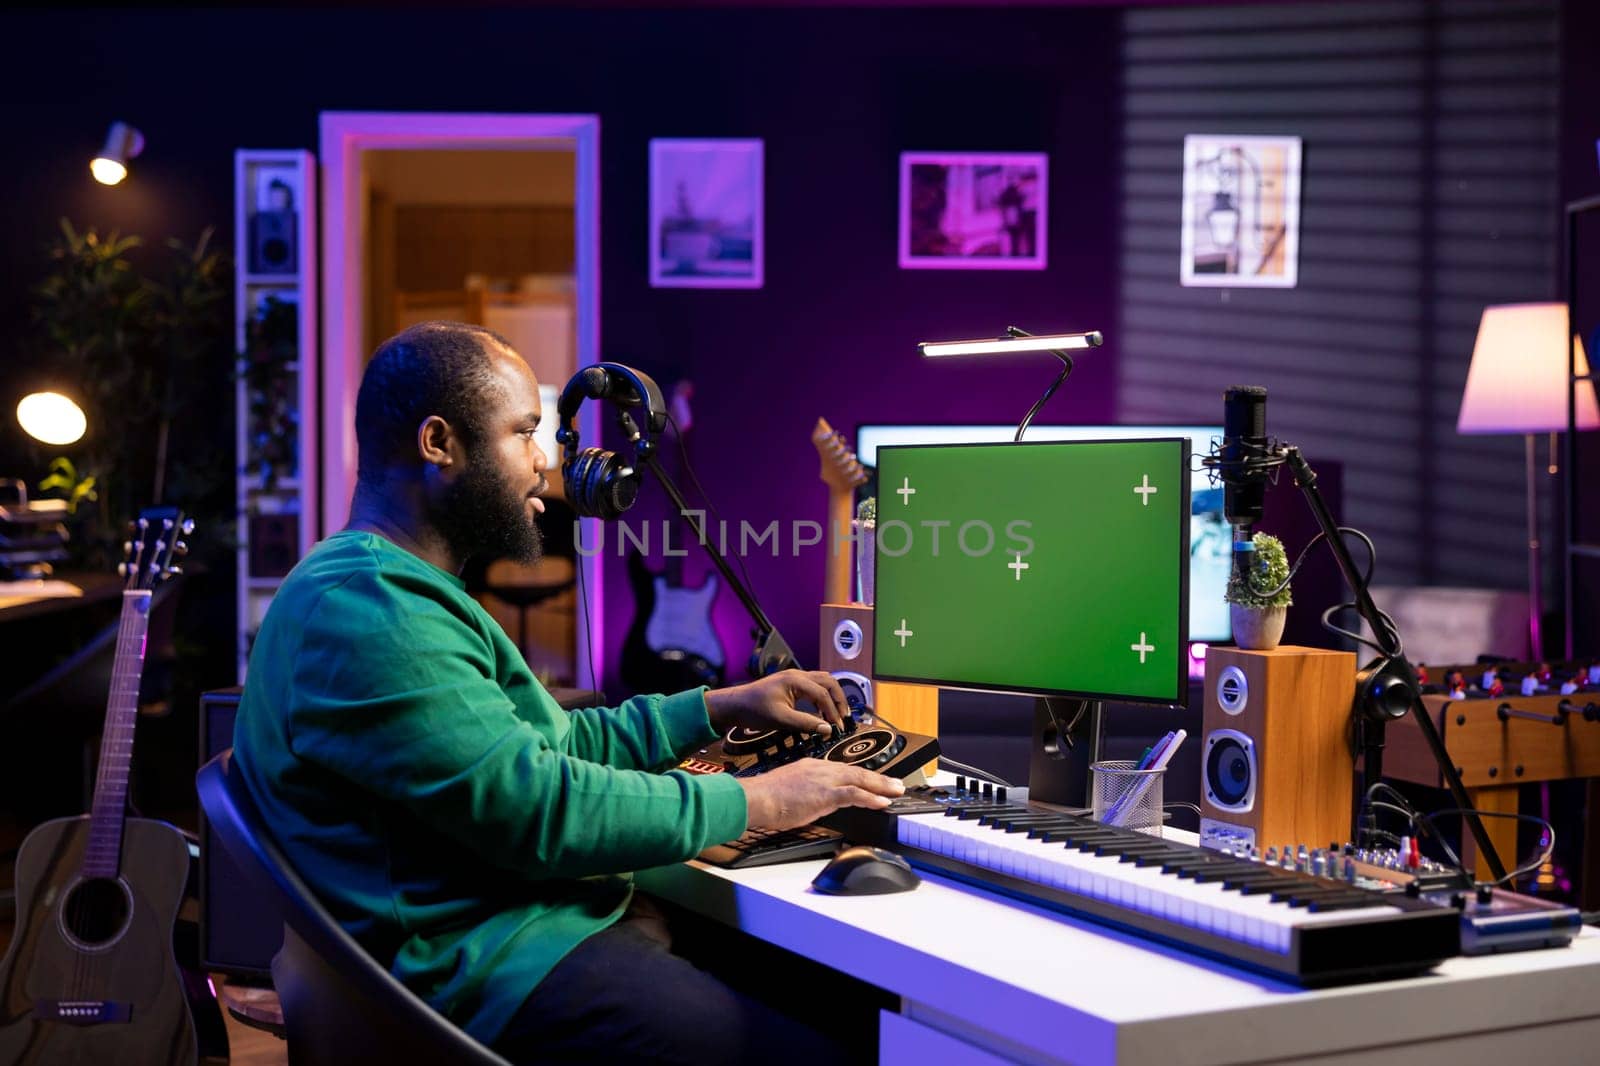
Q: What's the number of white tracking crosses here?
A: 5